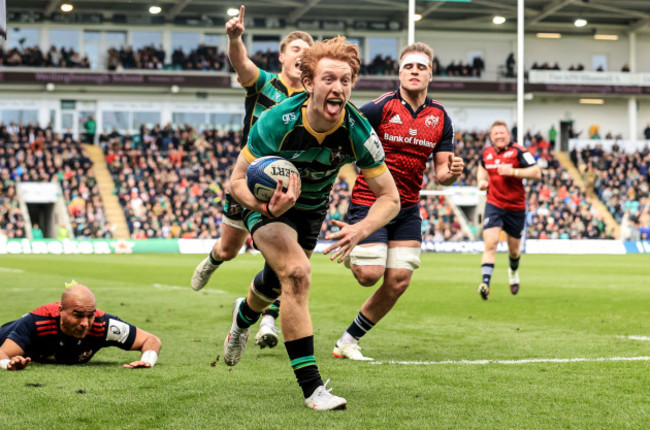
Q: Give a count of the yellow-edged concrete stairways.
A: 2